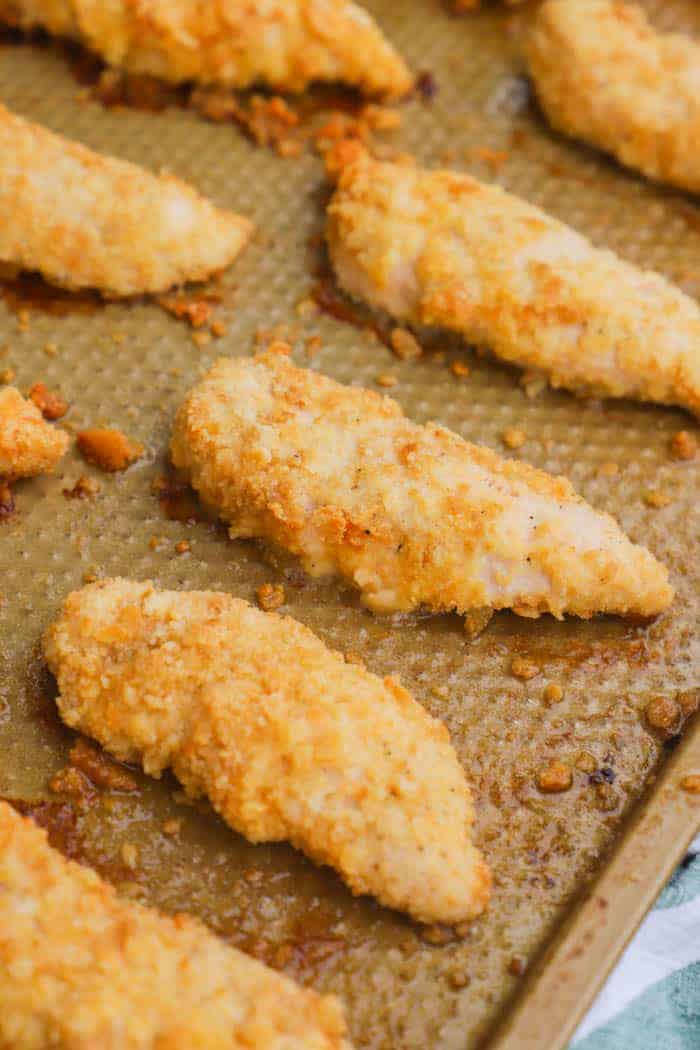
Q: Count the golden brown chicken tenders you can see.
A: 8